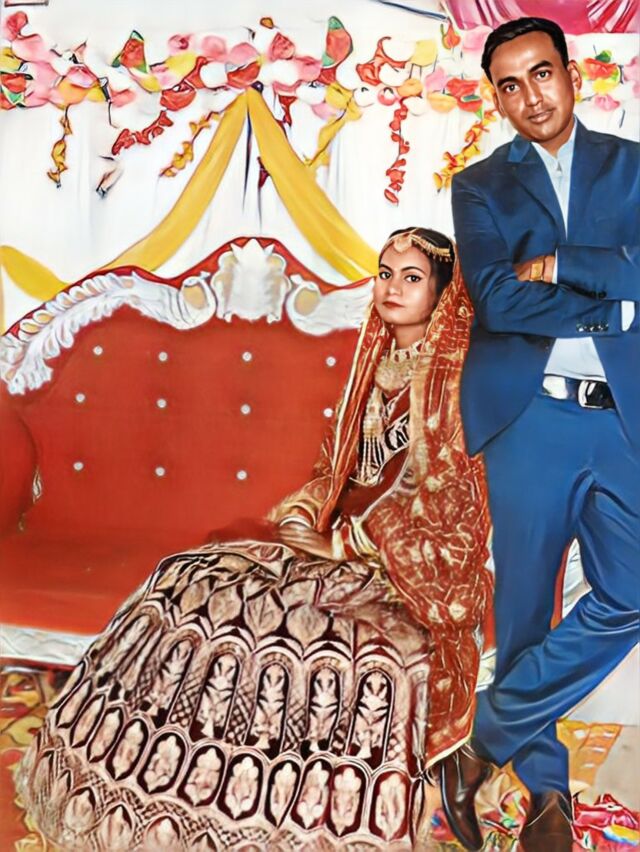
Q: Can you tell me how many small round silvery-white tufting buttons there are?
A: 11